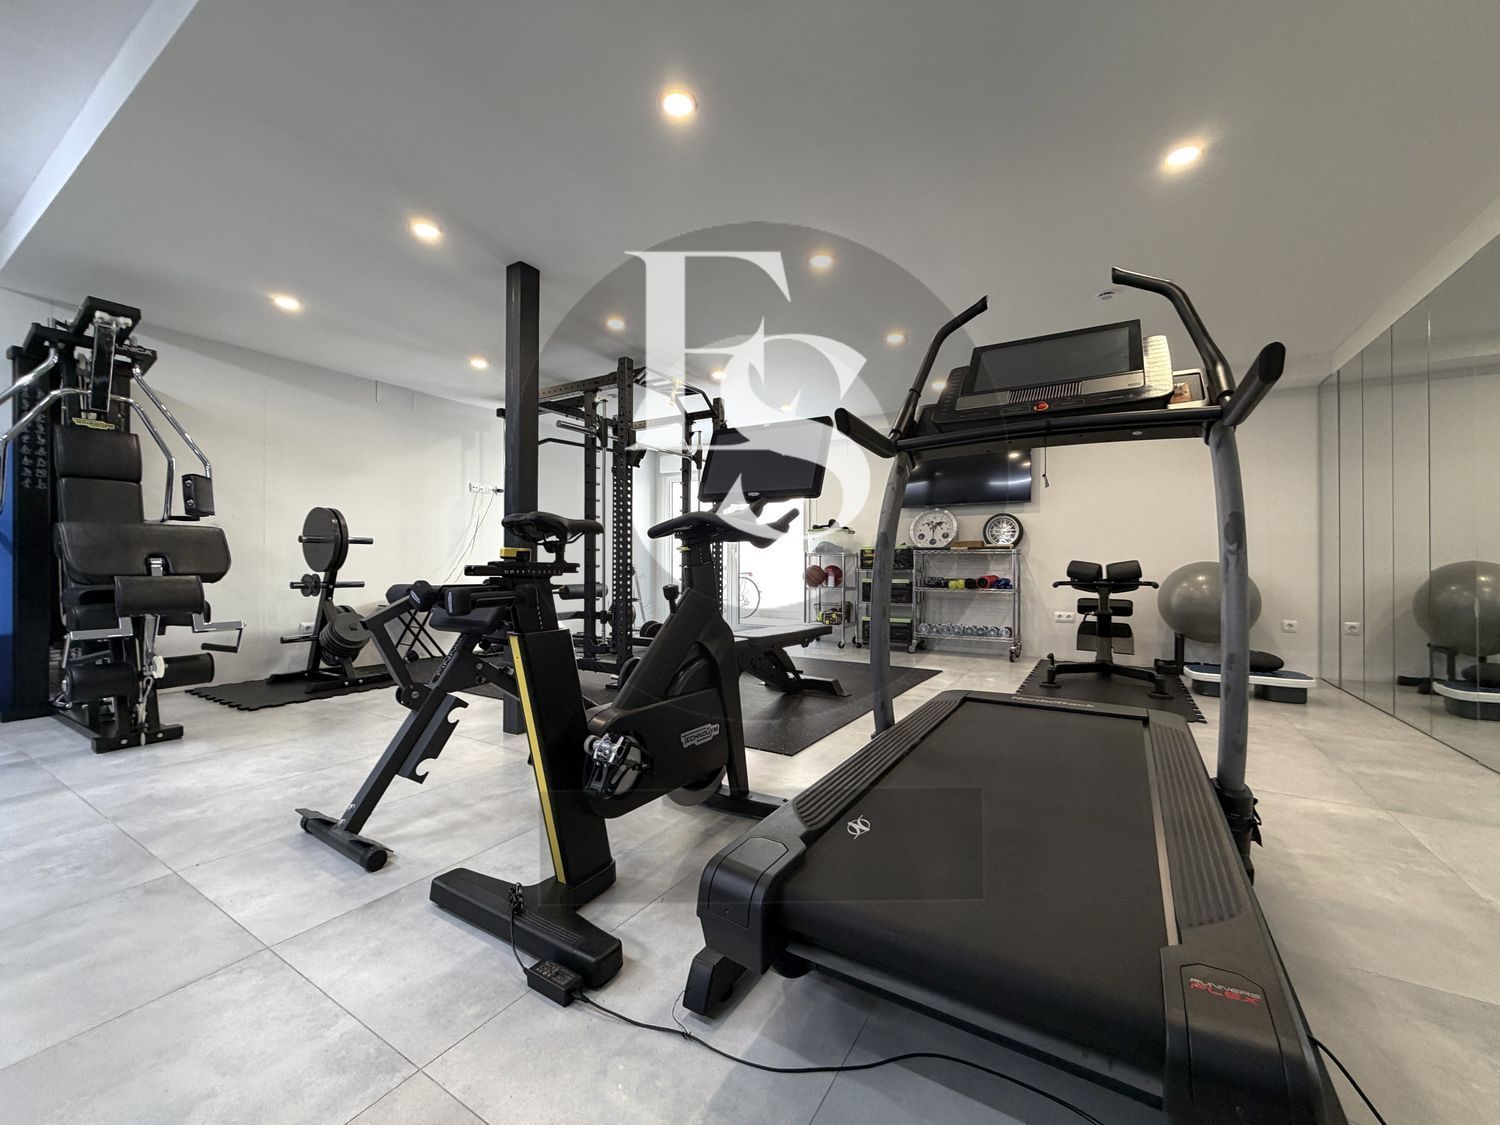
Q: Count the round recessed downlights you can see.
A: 11